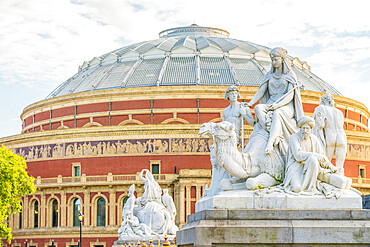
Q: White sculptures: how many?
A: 2